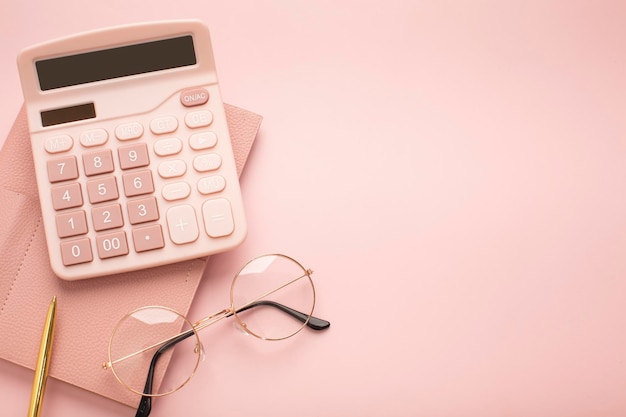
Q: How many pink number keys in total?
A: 11